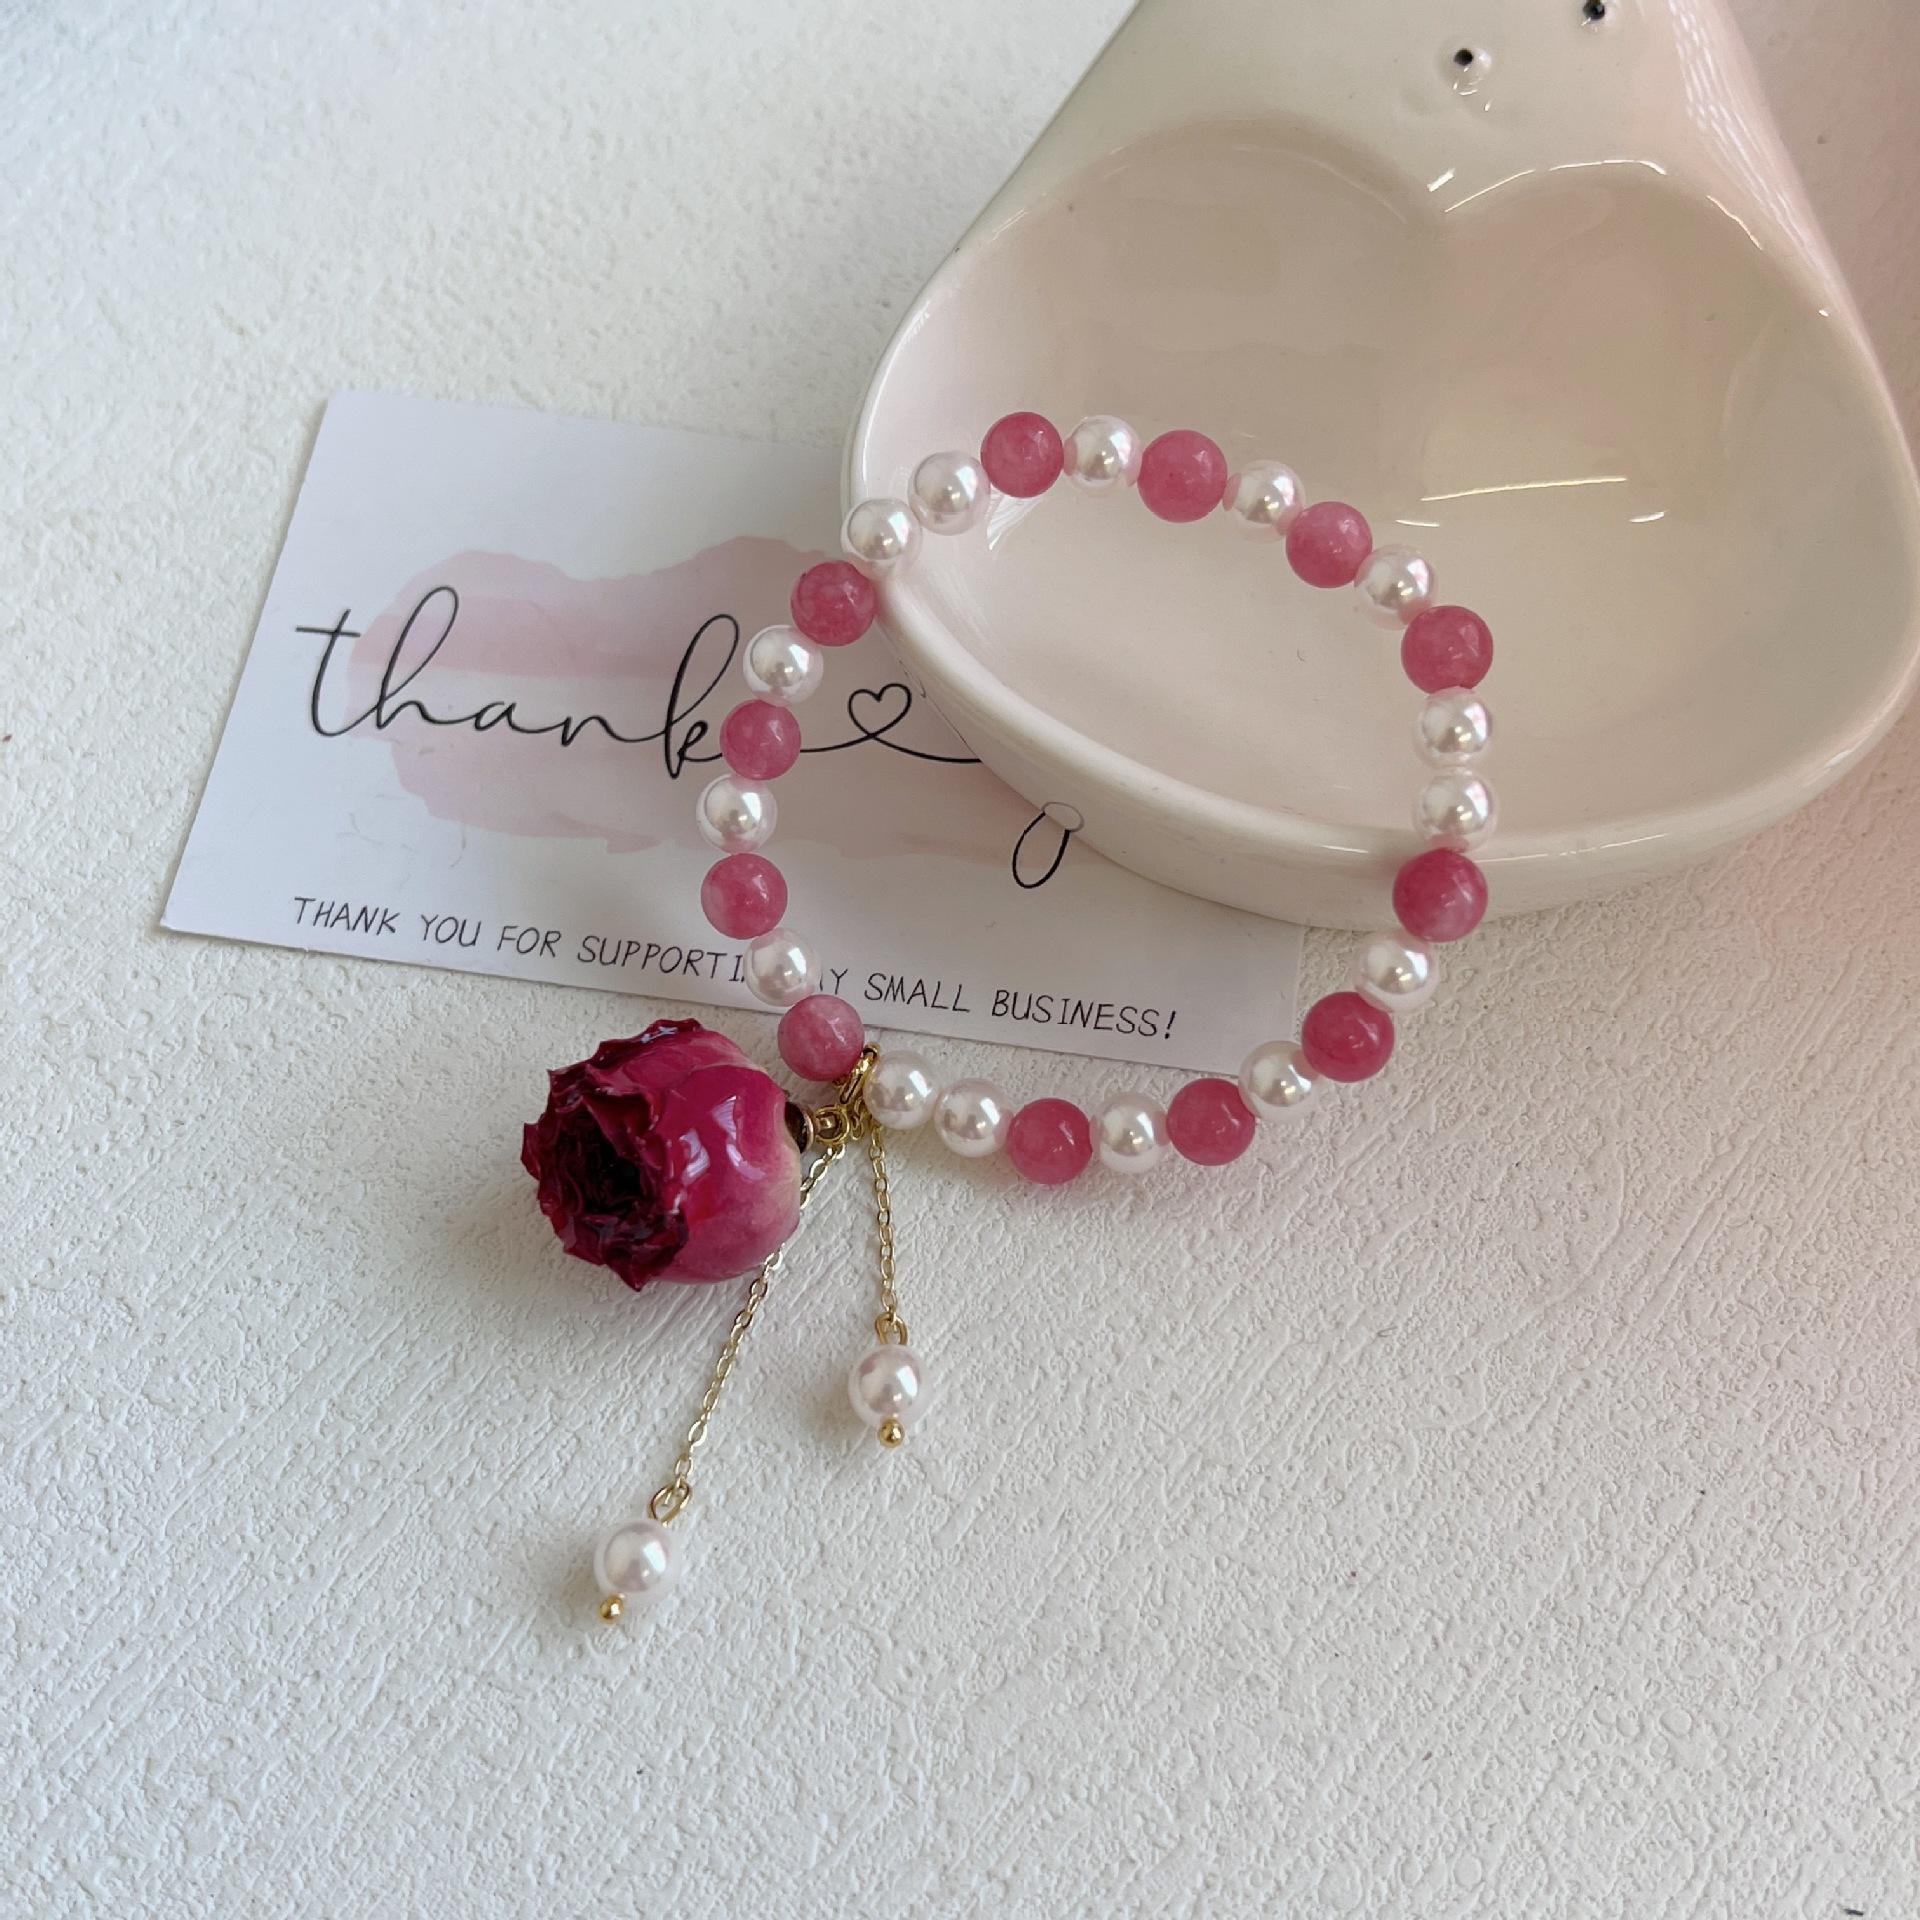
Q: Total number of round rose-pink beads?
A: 12